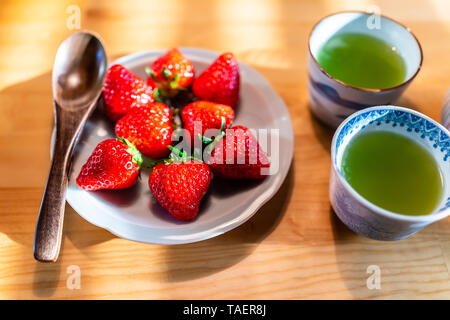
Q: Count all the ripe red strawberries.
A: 8